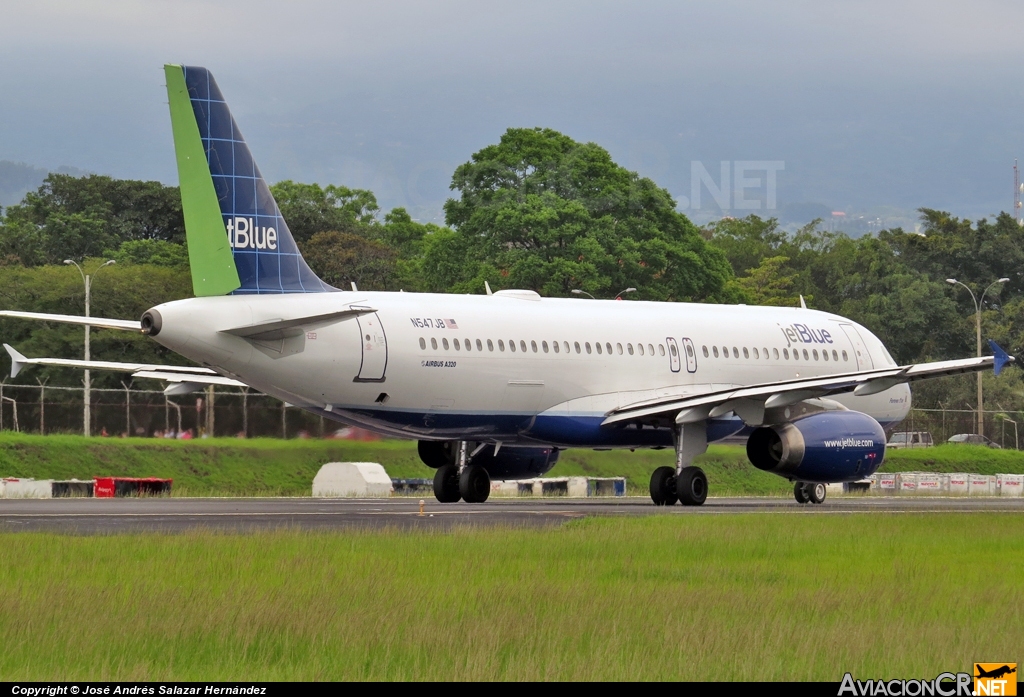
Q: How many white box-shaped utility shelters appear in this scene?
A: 1